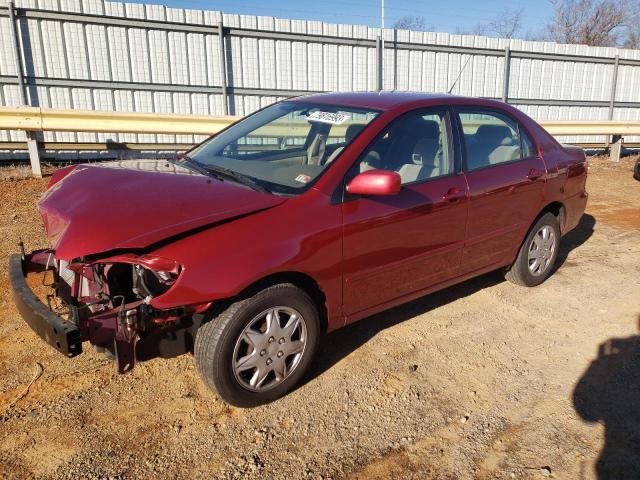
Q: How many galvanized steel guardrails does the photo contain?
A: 1